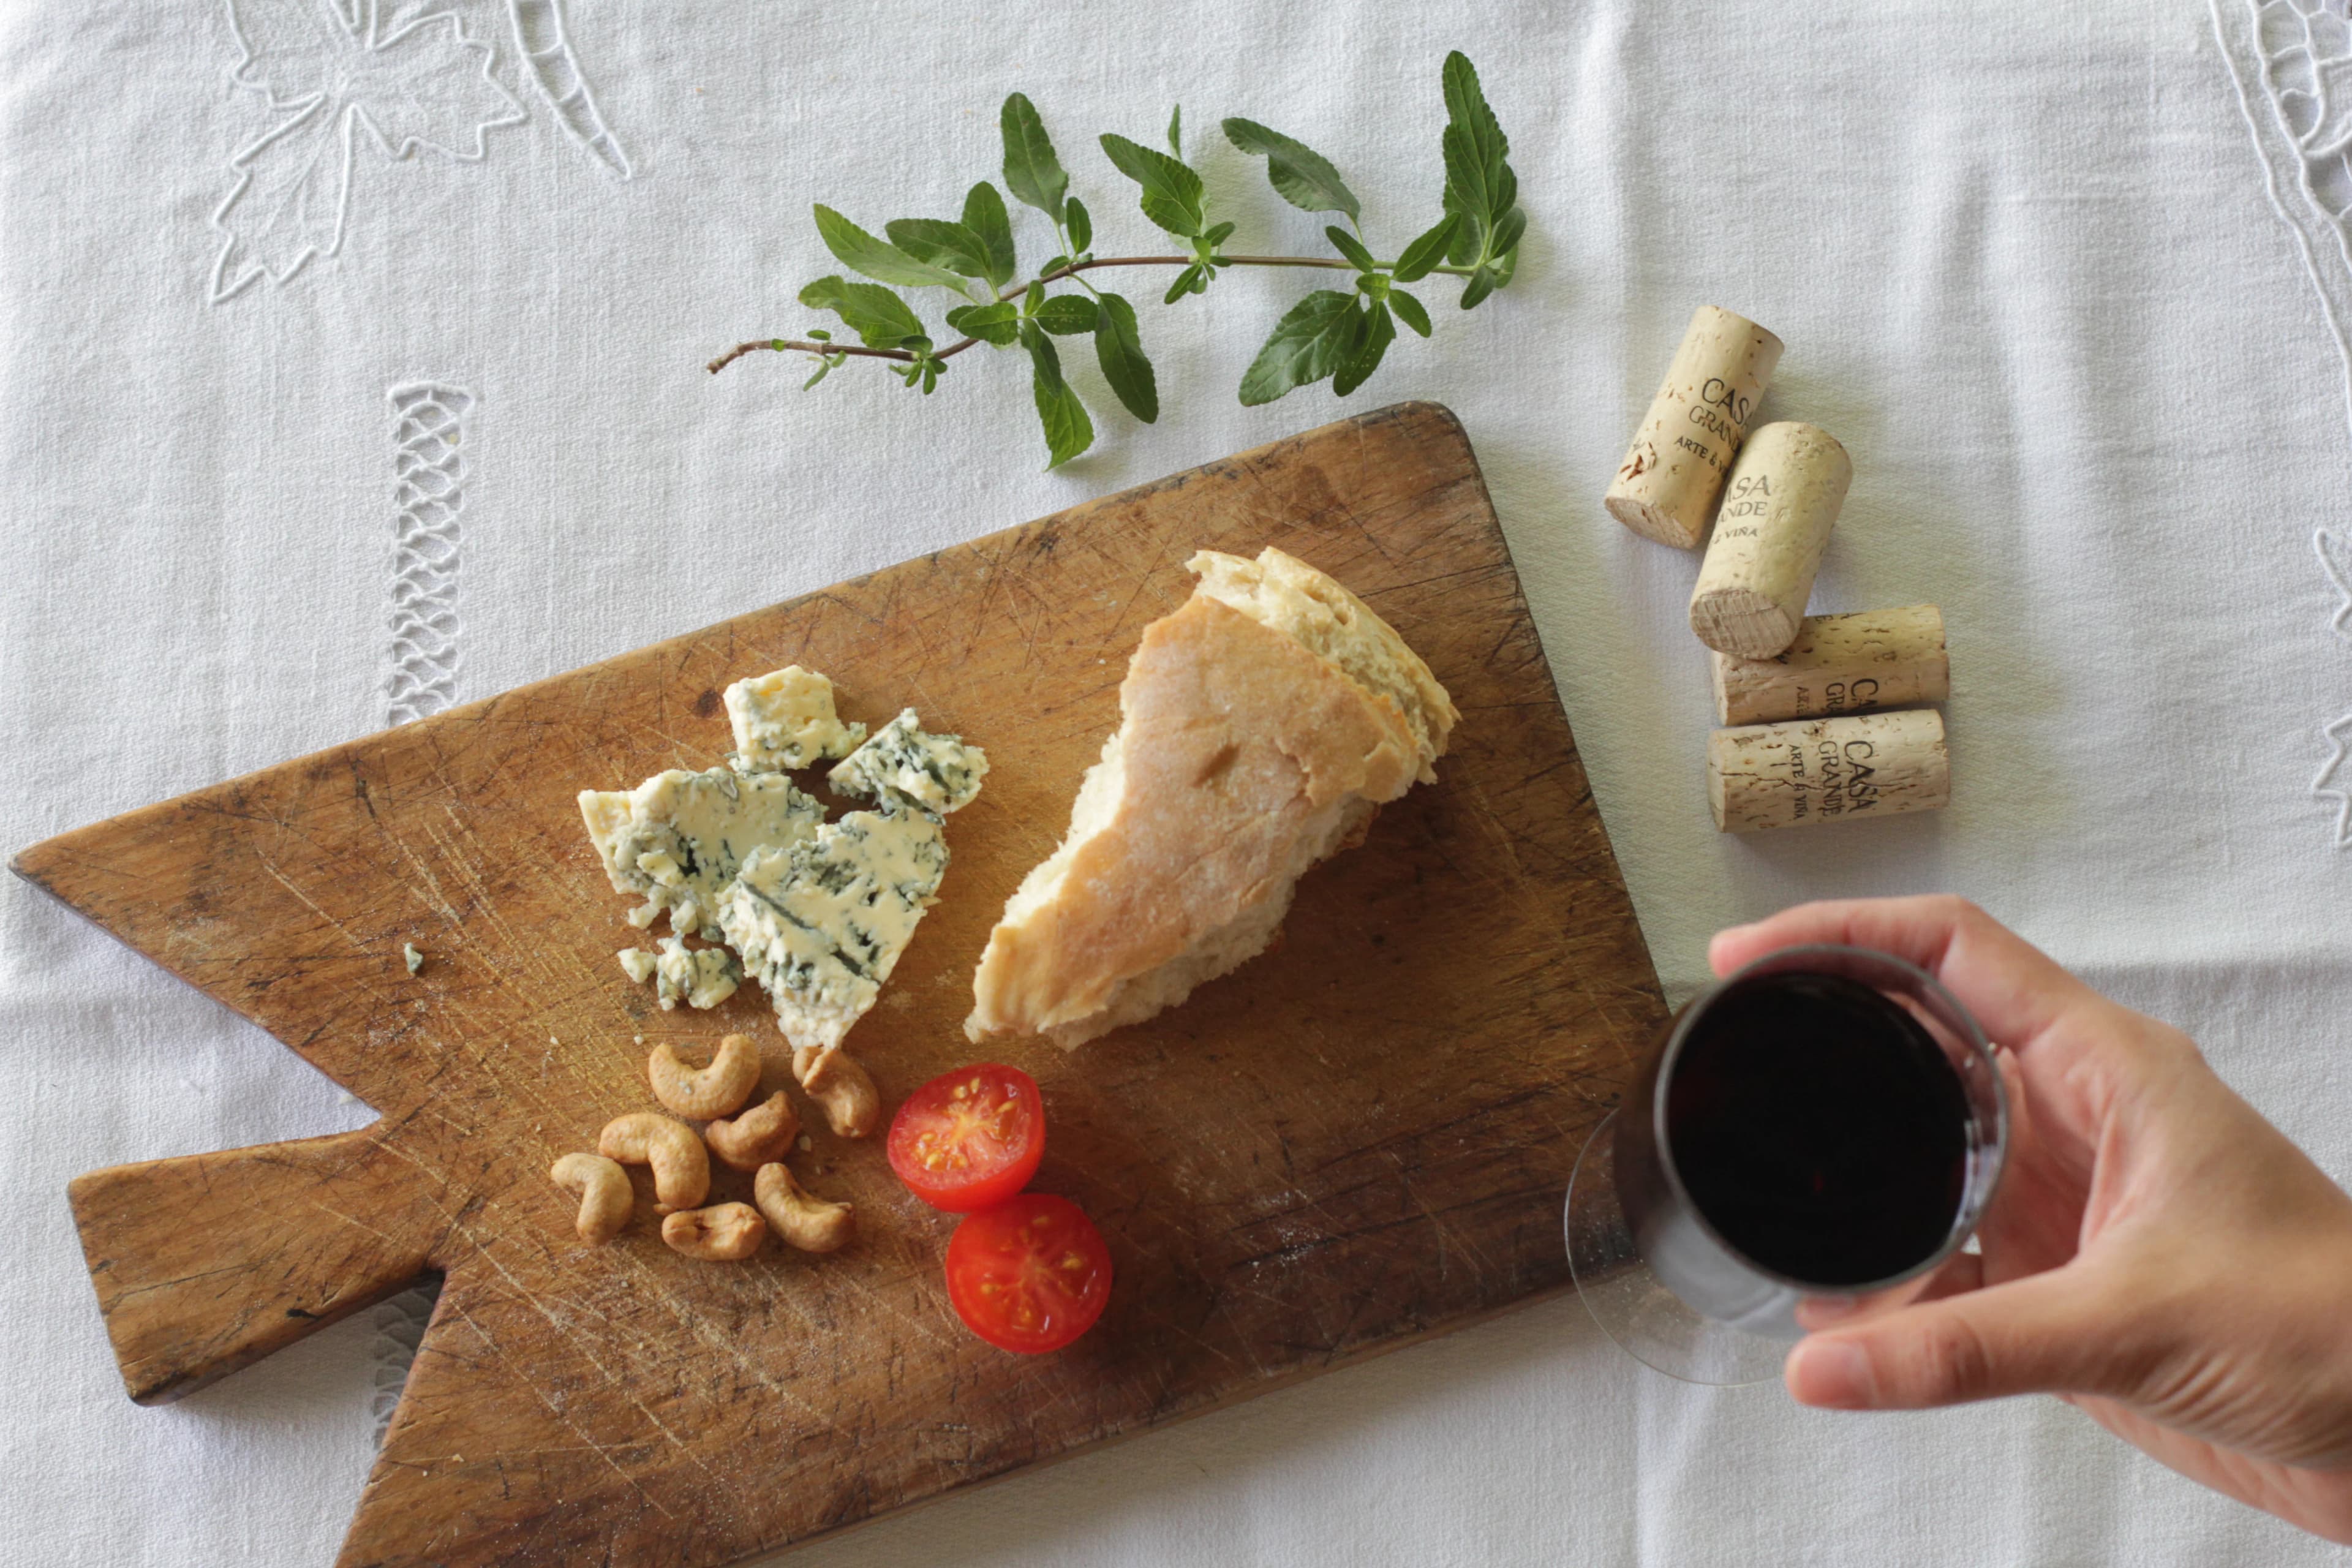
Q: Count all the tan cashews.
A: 7